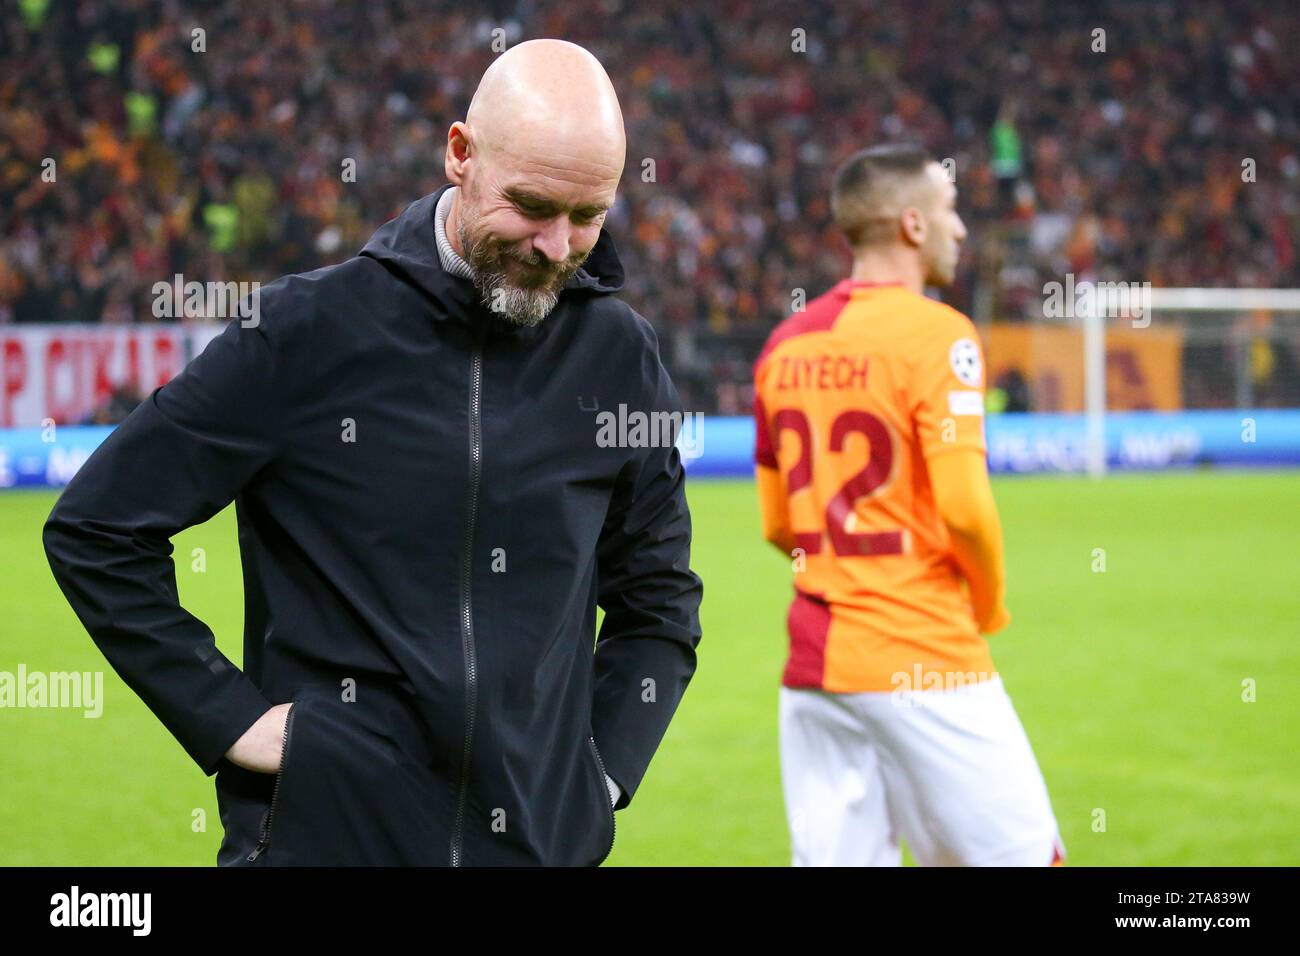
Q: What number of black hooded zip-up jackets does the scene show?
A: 1